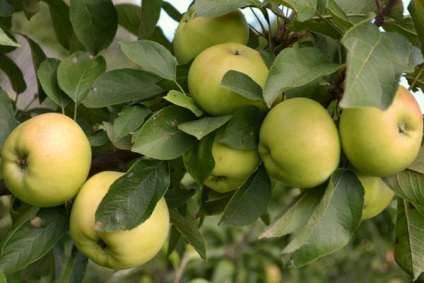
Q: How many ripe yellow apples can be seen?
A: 8